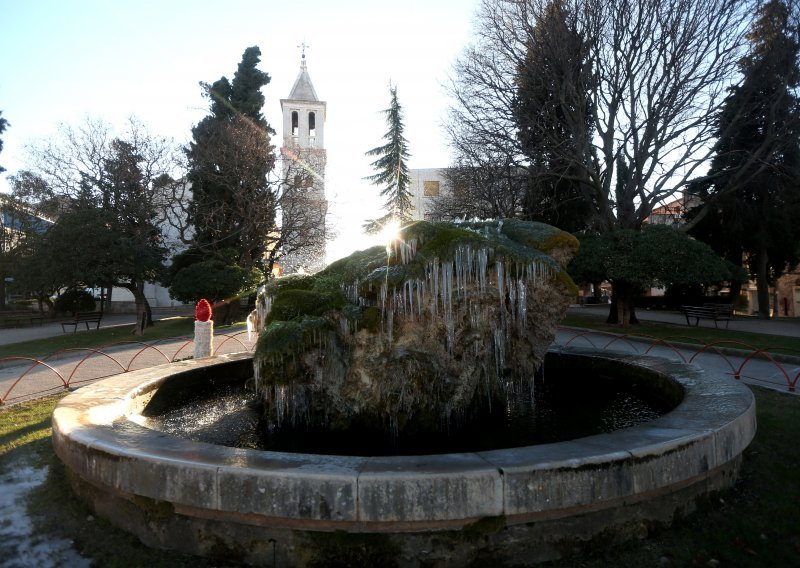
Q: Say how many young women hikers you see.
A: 0